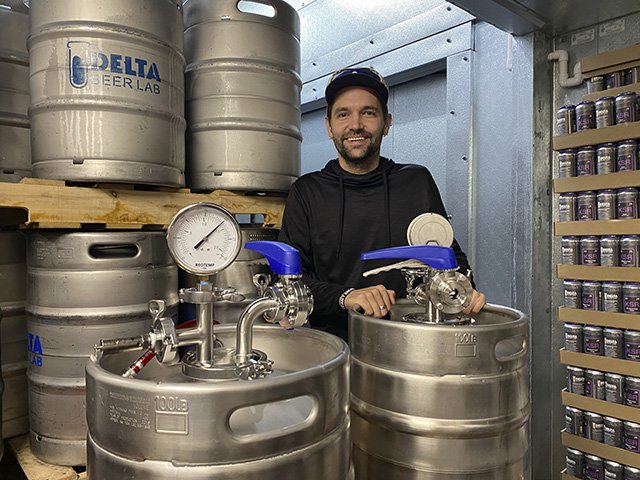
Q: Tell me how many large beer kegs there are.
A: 8